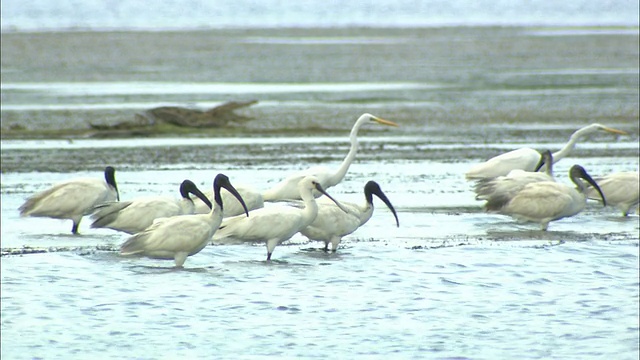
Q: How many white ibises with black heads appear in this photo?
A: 6